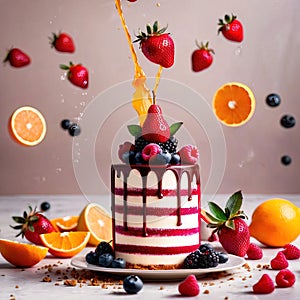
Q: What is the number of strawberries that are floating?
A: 6